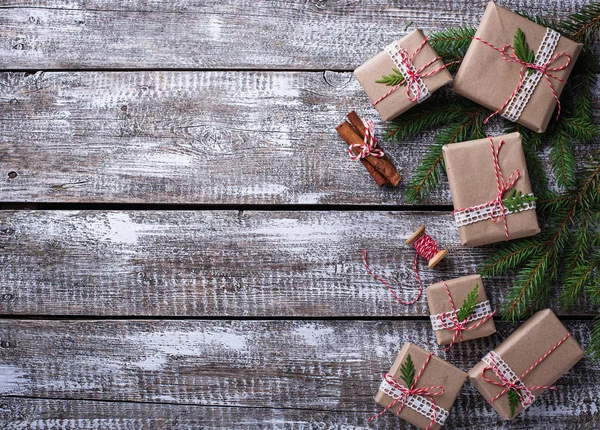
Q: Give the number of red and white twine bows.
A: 7